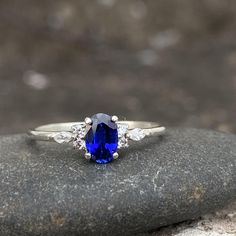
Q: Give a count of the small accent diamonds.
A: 6